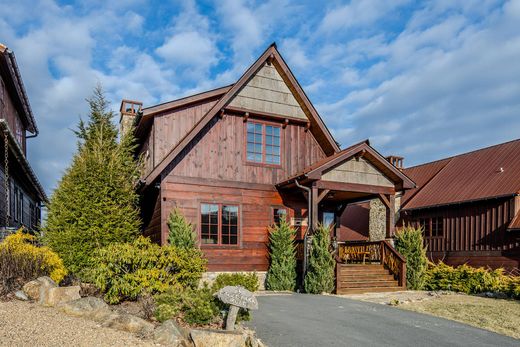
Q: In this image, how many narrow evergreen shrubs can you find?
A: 4